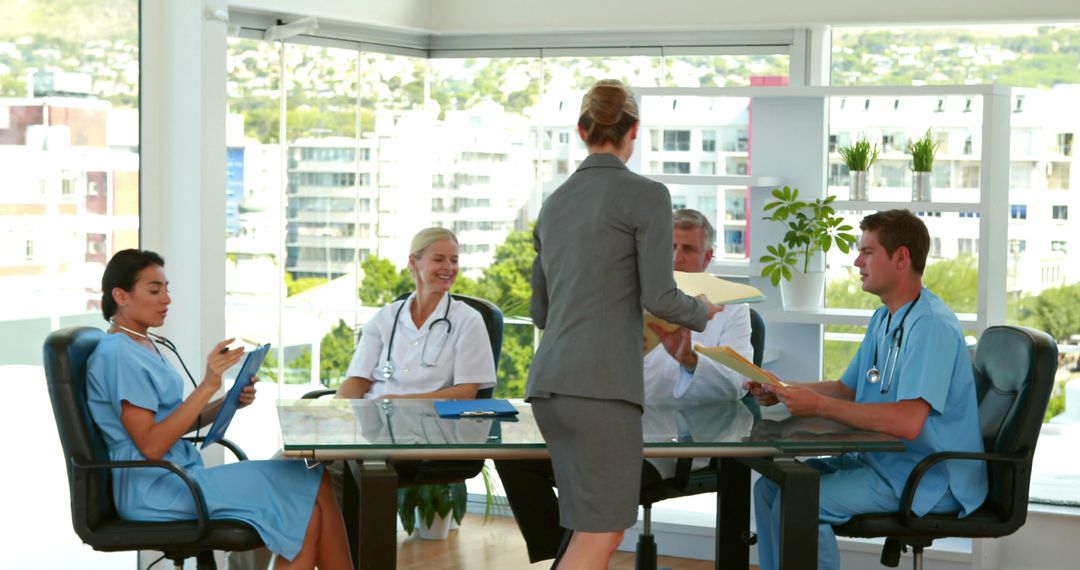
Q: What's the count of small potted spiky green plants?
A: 2